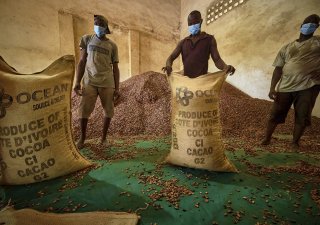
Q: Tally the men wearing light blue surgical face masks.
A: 3